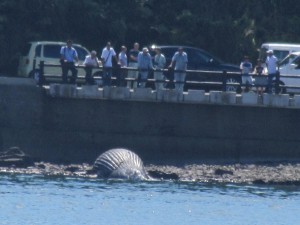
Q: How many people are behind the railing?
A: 11